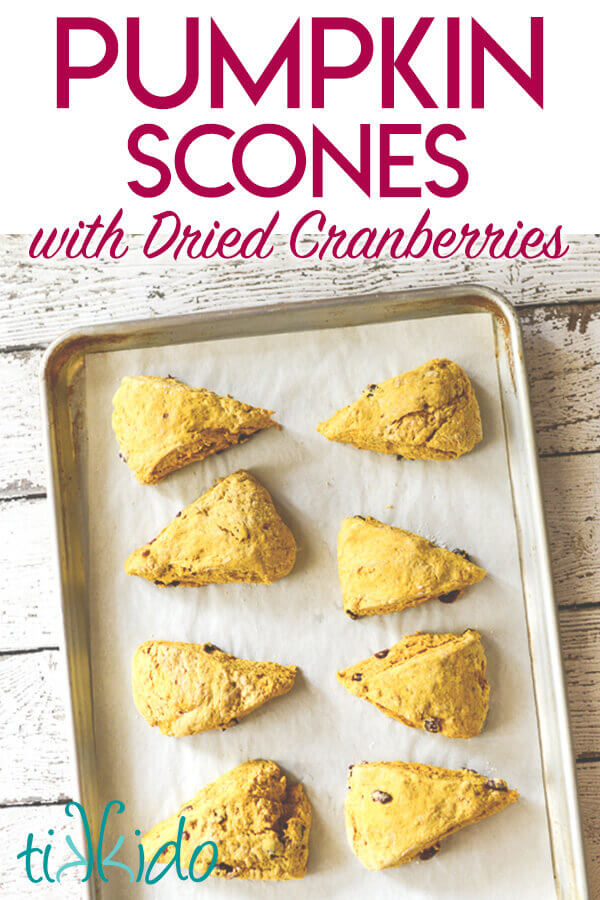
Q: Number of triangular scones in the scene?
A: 8